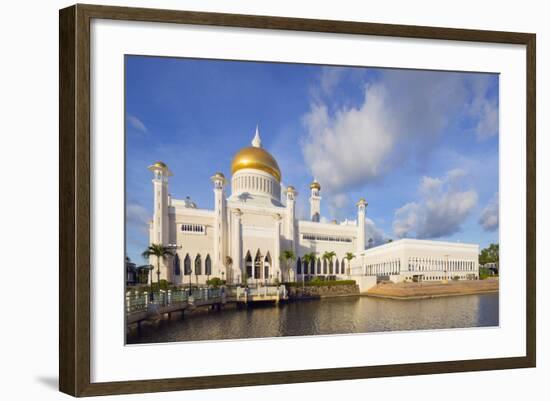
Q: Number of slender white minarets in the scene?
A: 5